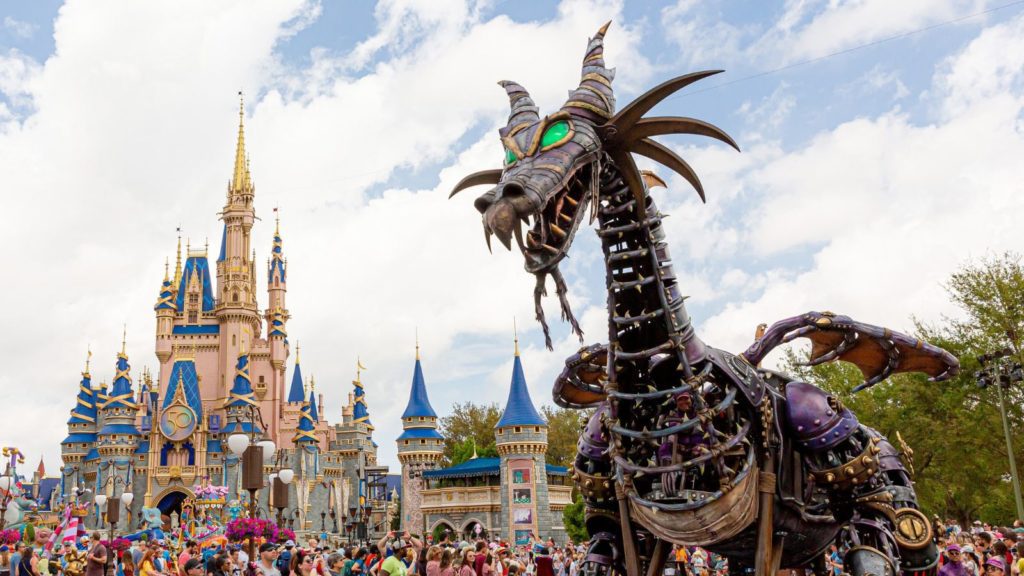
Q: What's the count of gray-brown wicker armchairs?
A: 0